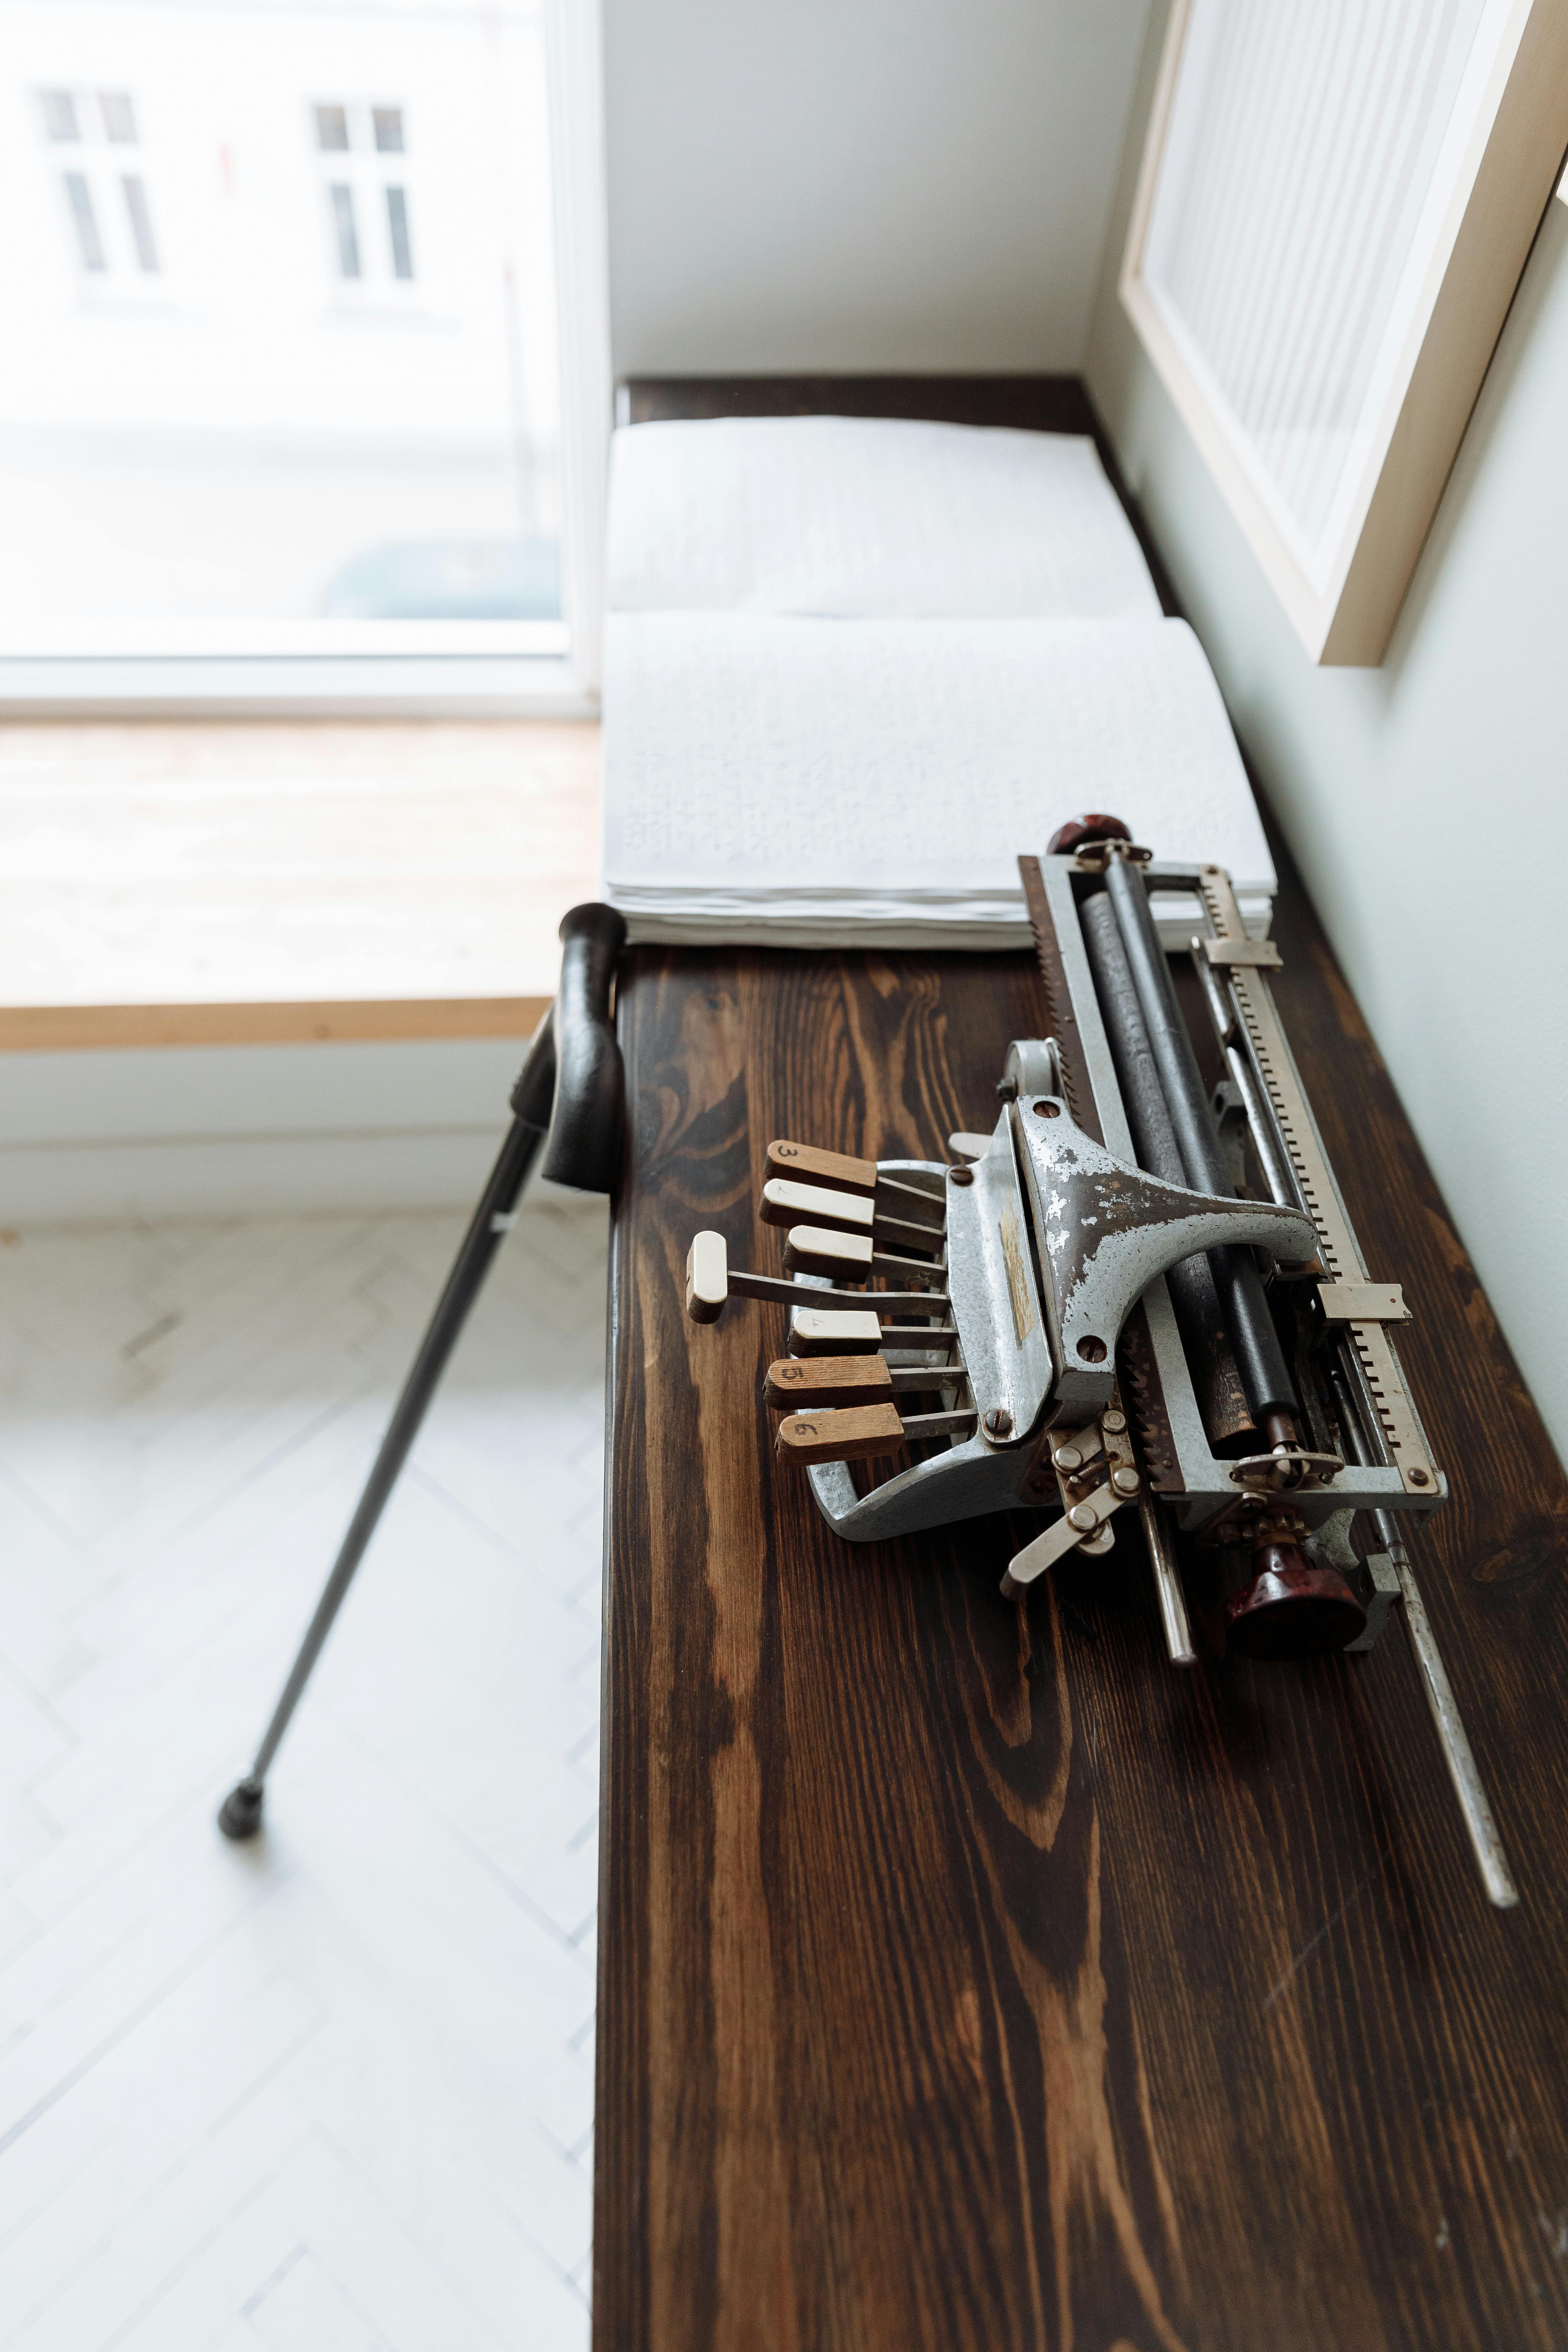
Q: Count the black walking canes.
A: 1